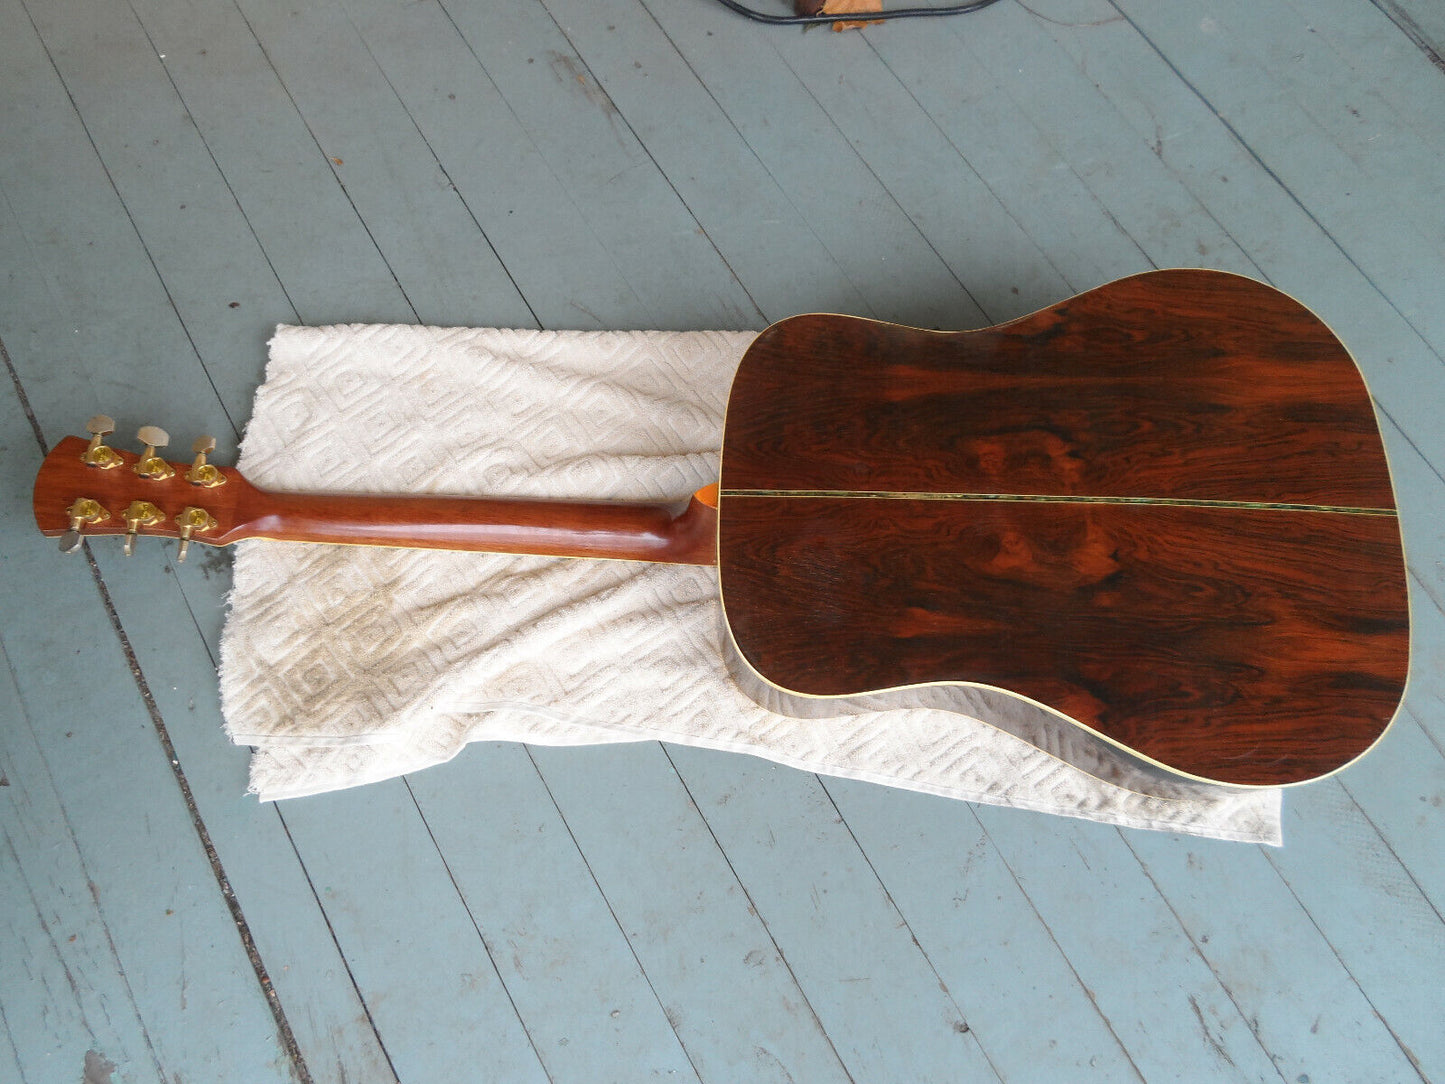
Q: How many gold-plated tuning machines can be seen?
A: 6